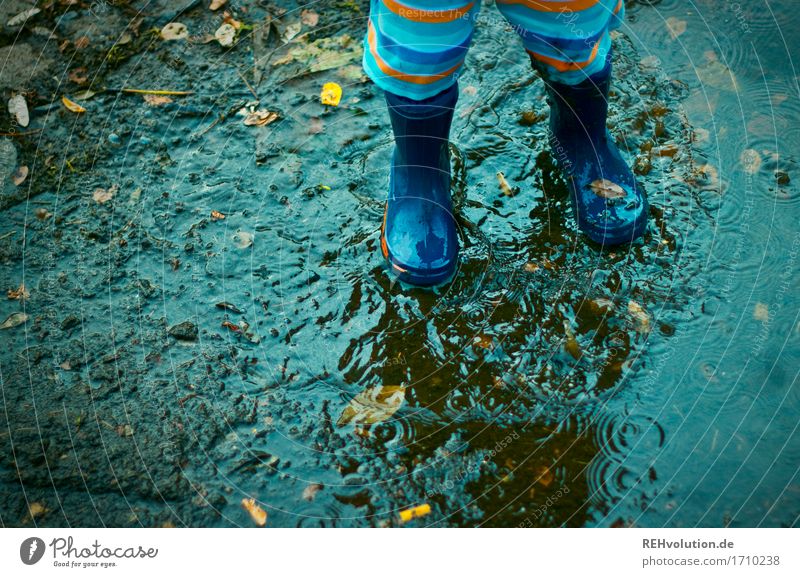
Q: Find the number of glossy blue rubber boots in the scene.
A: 2